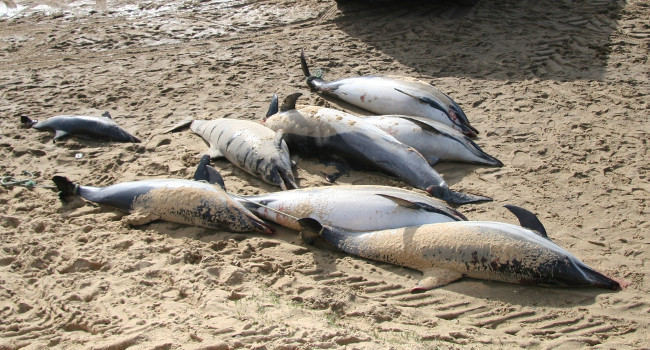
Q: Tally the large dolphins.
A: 7